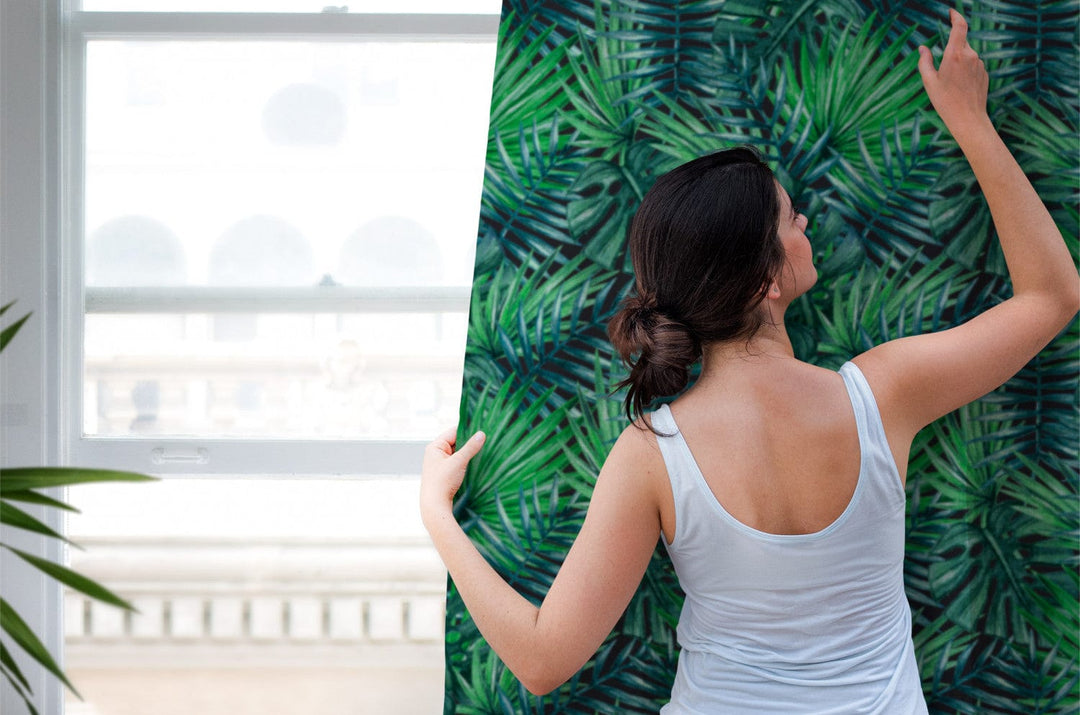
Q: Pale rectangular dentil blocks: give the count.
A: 10